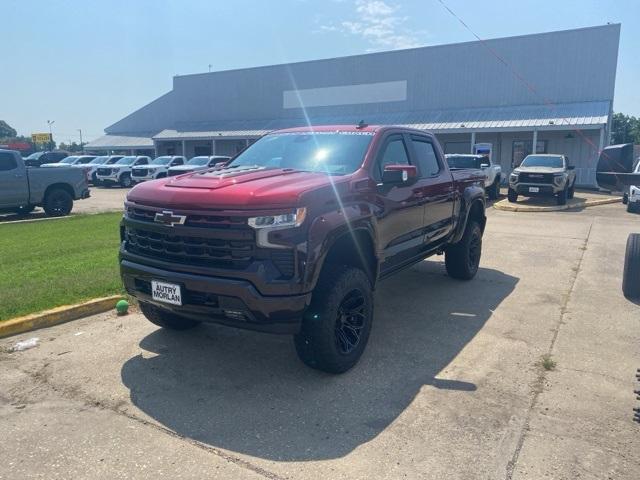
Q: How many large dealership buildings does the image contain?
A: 1